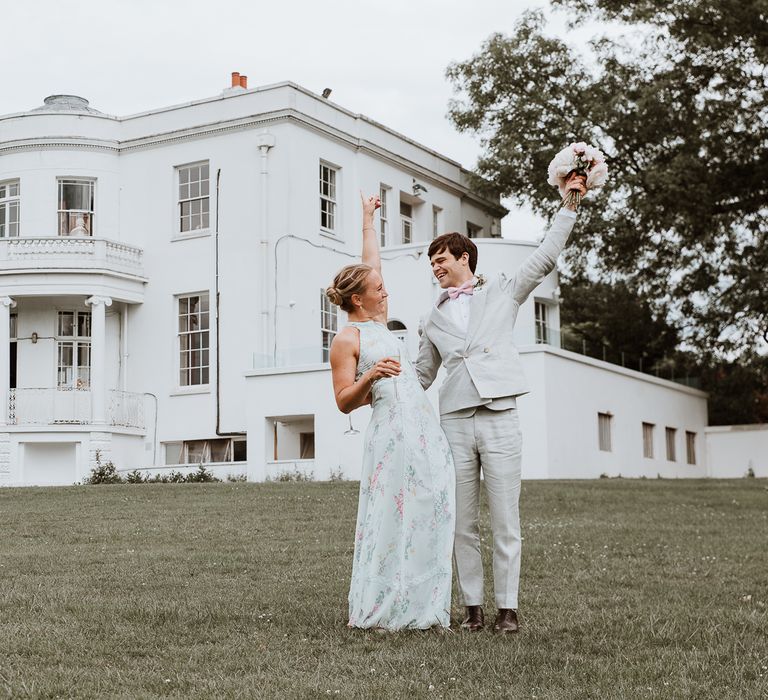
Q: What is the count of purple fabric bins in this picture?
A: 0